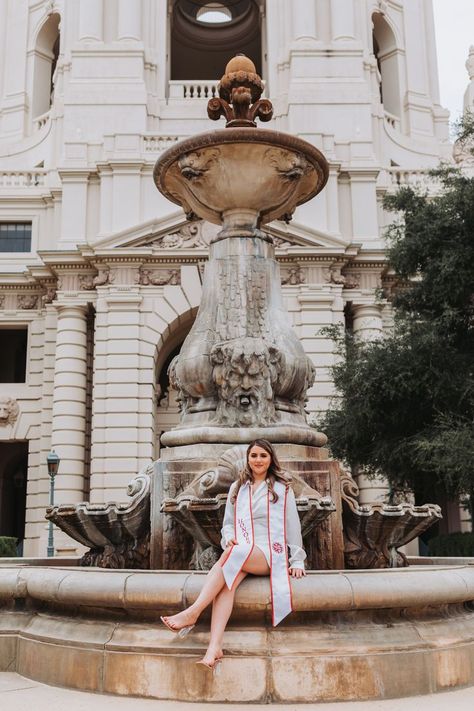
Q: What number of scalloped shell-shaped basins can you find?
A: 3